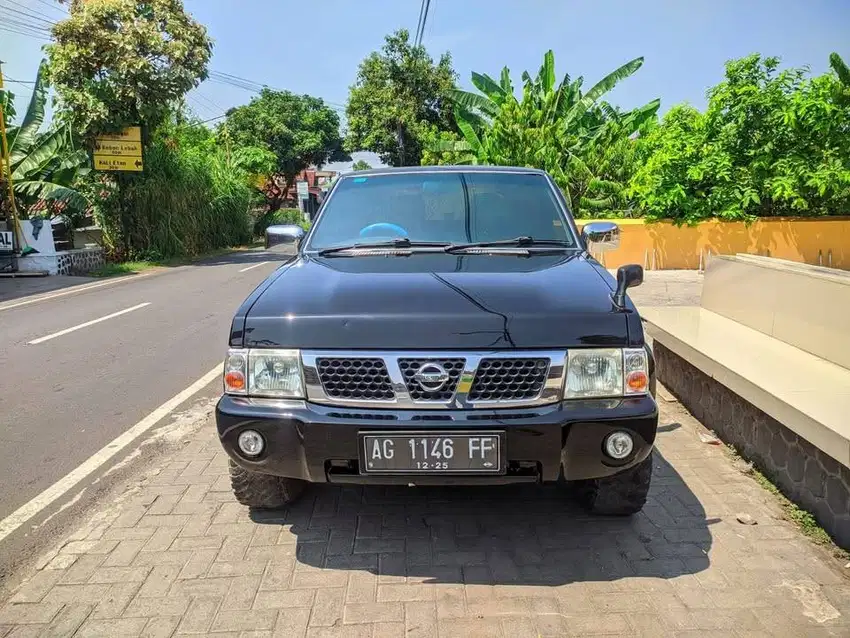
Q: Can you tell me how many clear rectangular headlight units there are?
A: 2